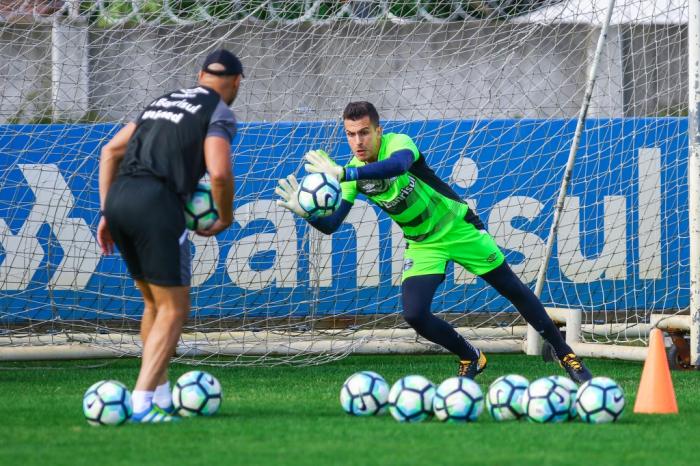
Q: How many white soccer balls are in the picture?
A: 11